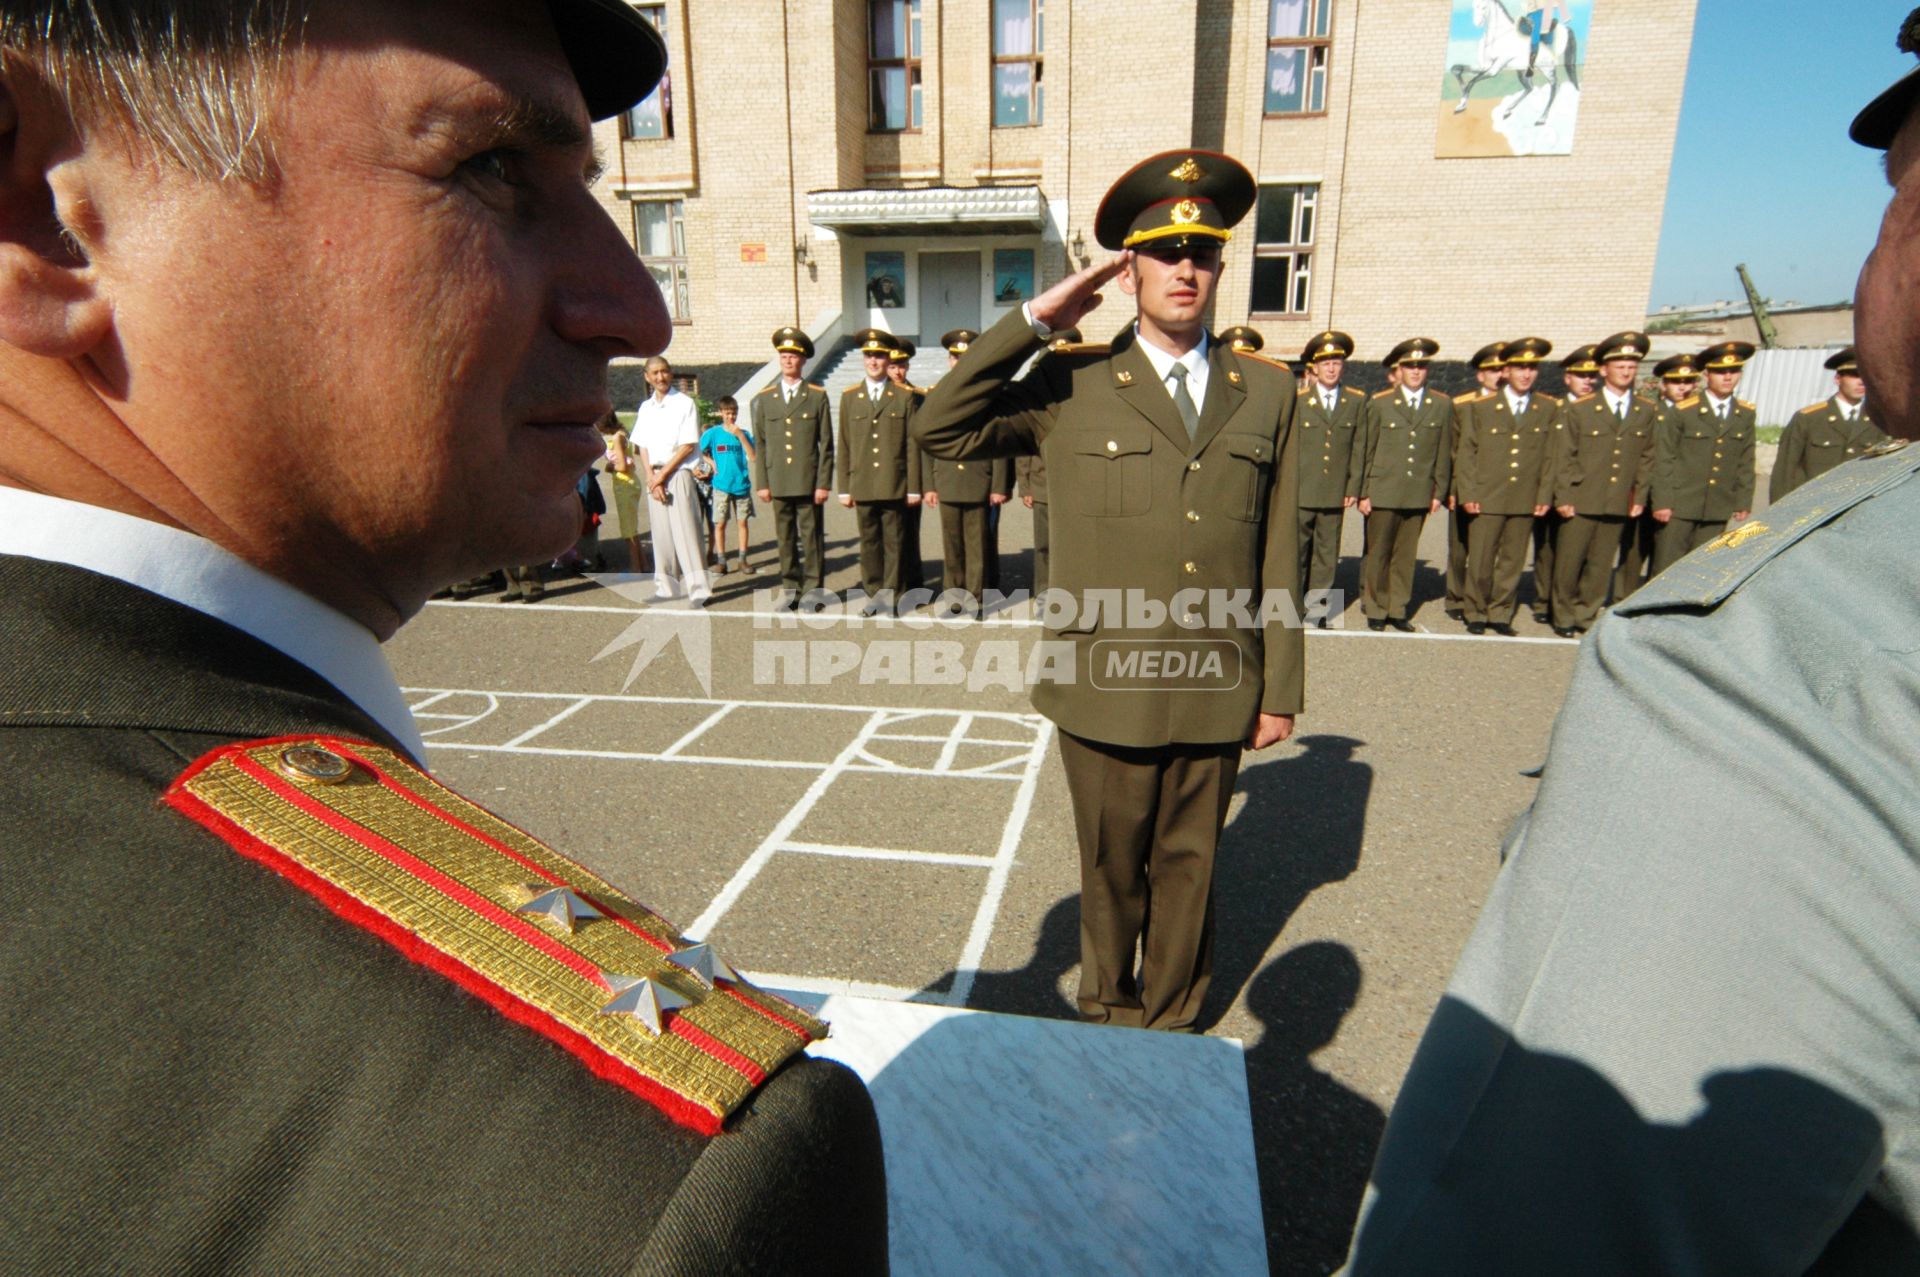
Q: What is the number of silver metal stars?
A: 3